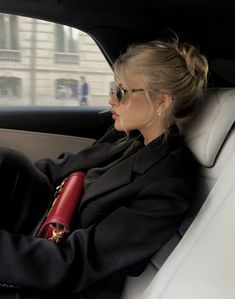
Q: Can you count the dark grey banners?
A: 0